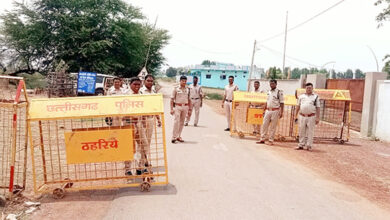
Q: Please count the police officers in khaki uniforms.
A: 9